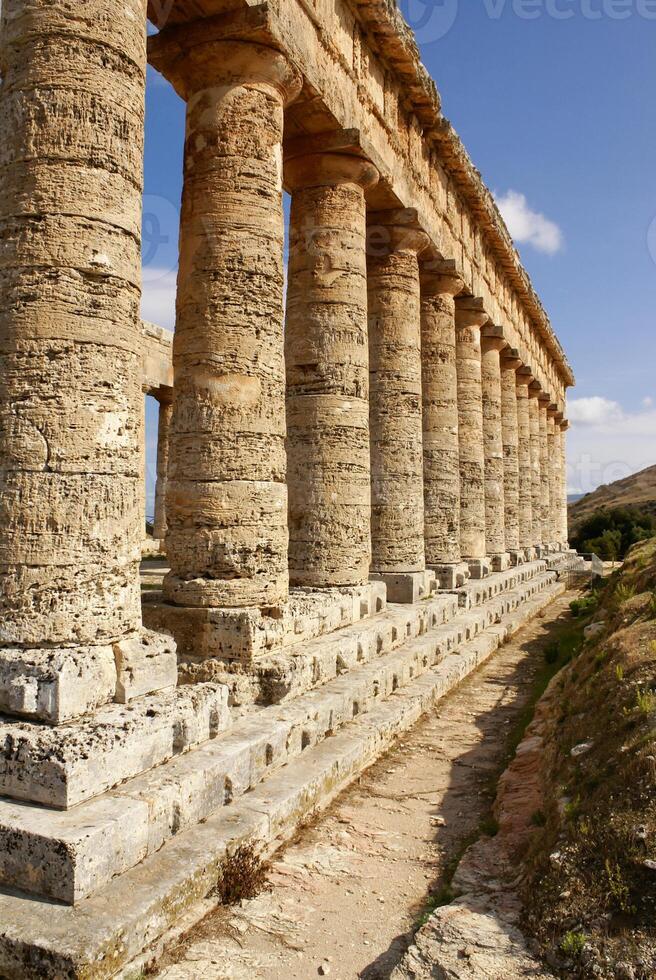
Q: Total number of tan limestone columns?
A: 15